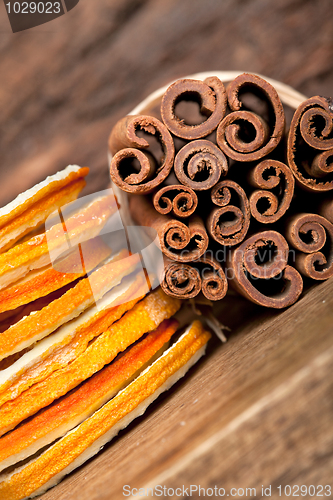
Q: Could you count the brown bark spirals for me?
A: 12